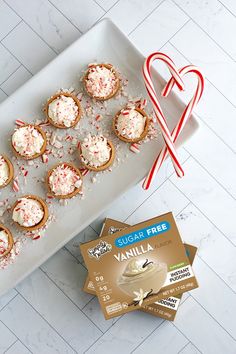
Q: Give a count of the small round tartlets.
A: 9